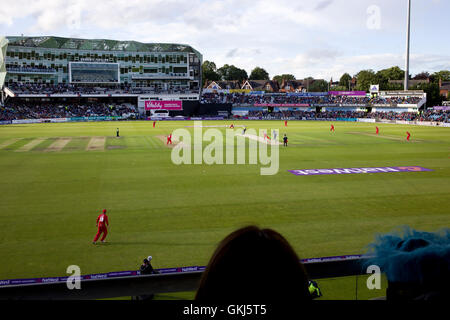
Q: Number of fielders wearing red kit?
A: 9